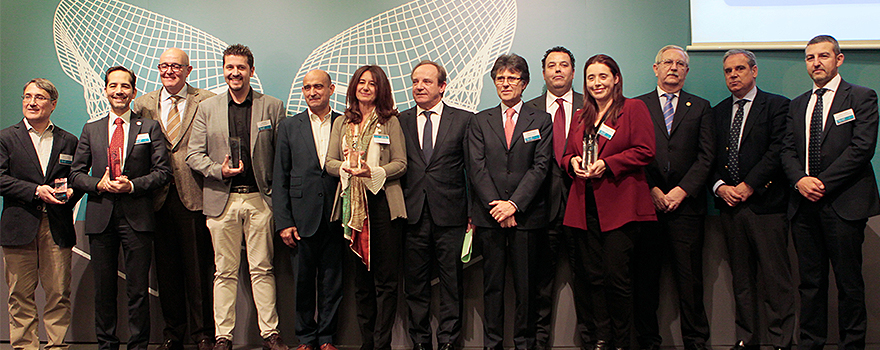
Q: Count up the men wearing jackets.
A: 11